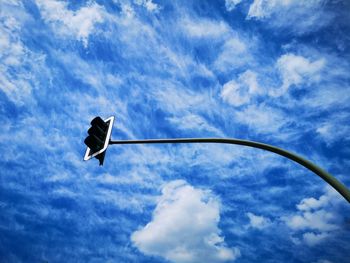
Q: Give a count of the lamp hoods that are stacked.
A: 3